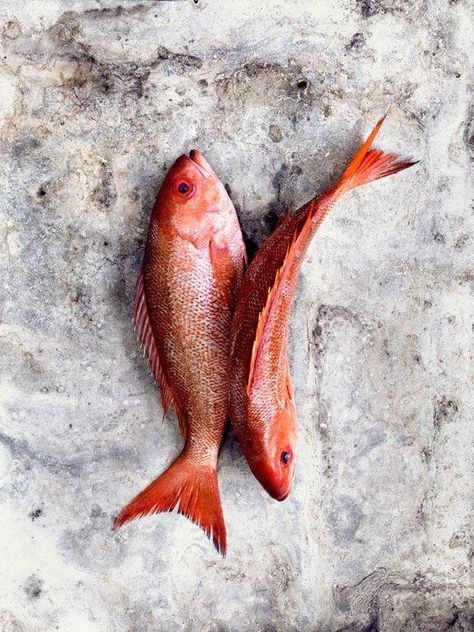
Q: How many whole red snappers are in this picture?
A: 2